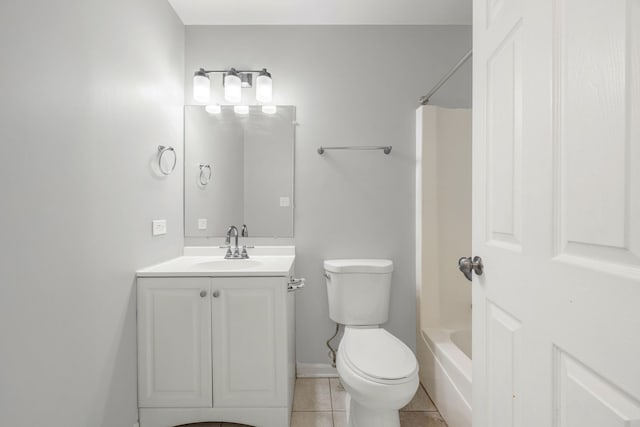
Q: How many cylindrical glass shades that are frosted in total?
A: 3